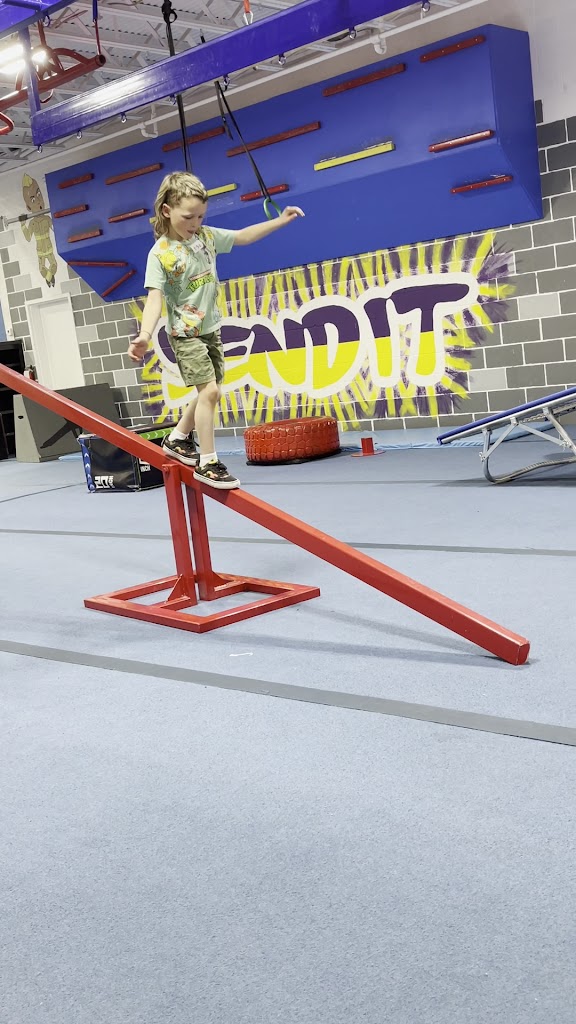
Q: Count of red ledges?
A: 14